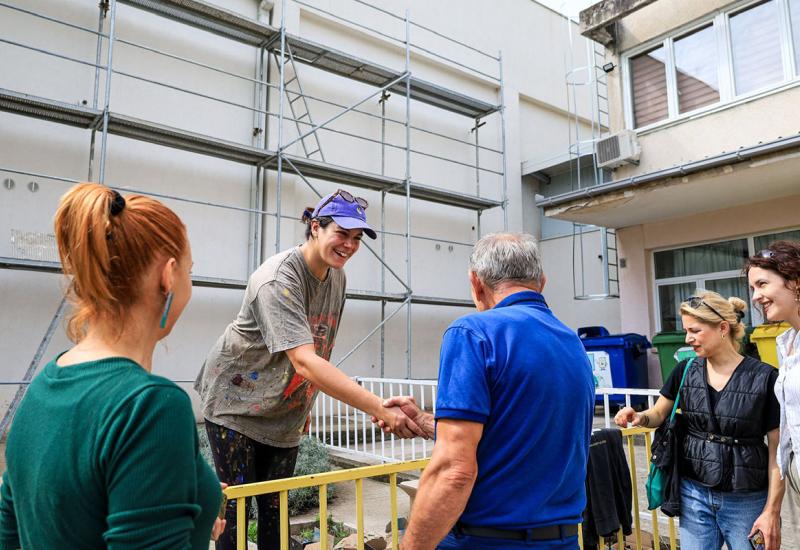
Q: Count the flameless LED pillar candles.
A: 0